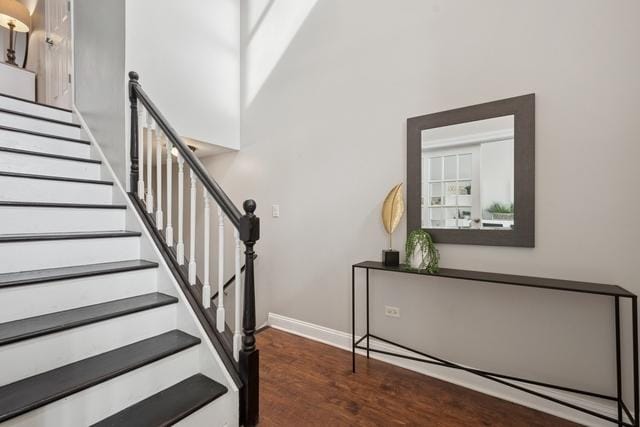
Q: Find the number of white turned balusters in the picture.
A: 9